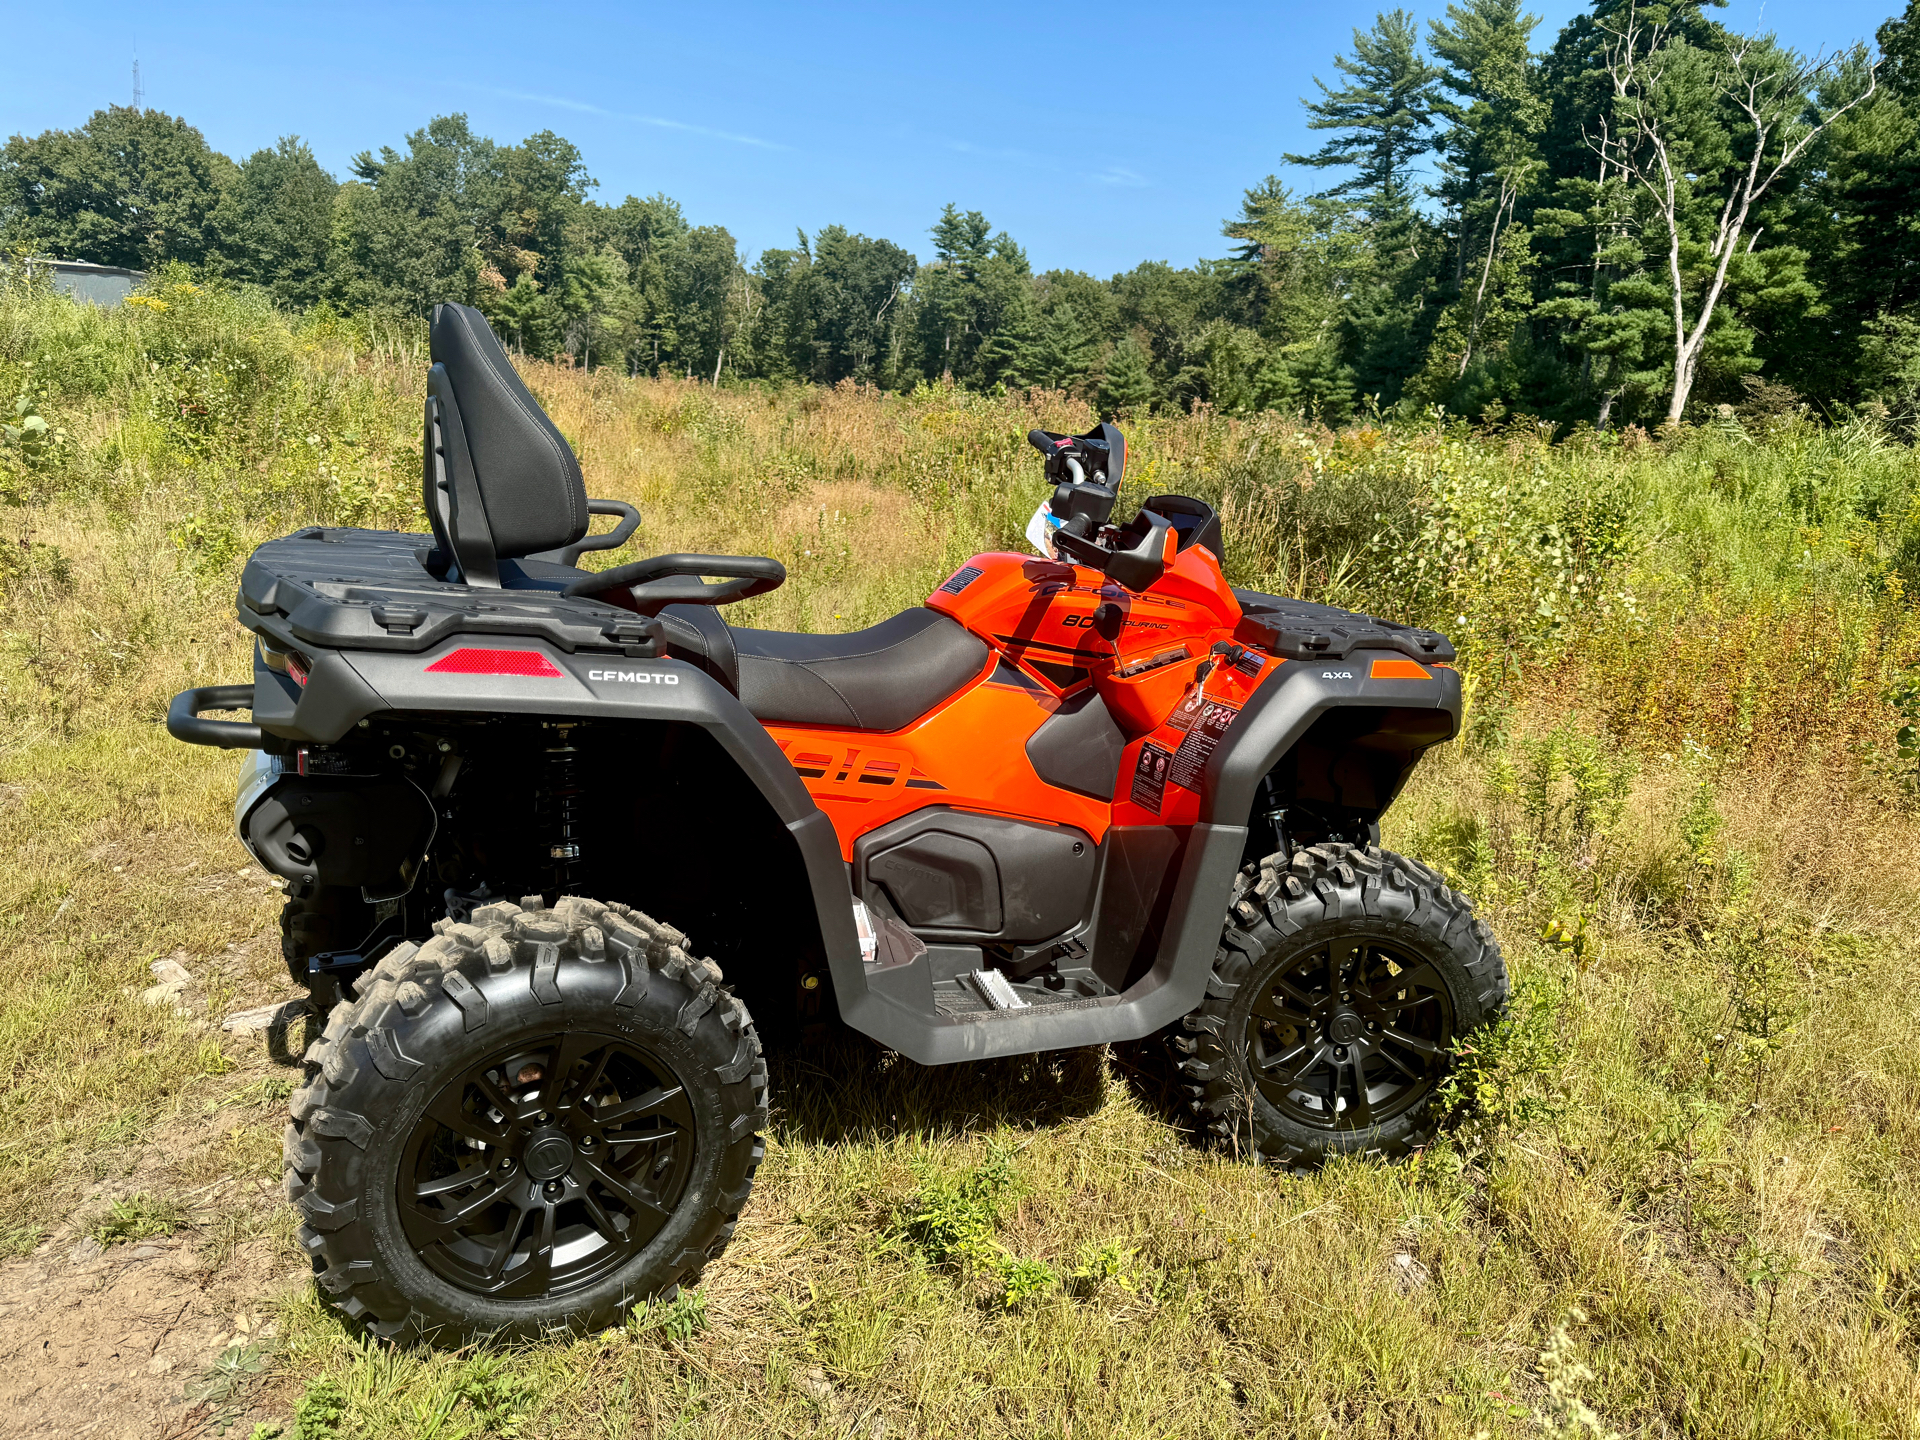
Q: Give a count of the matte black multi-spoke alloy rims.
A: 2